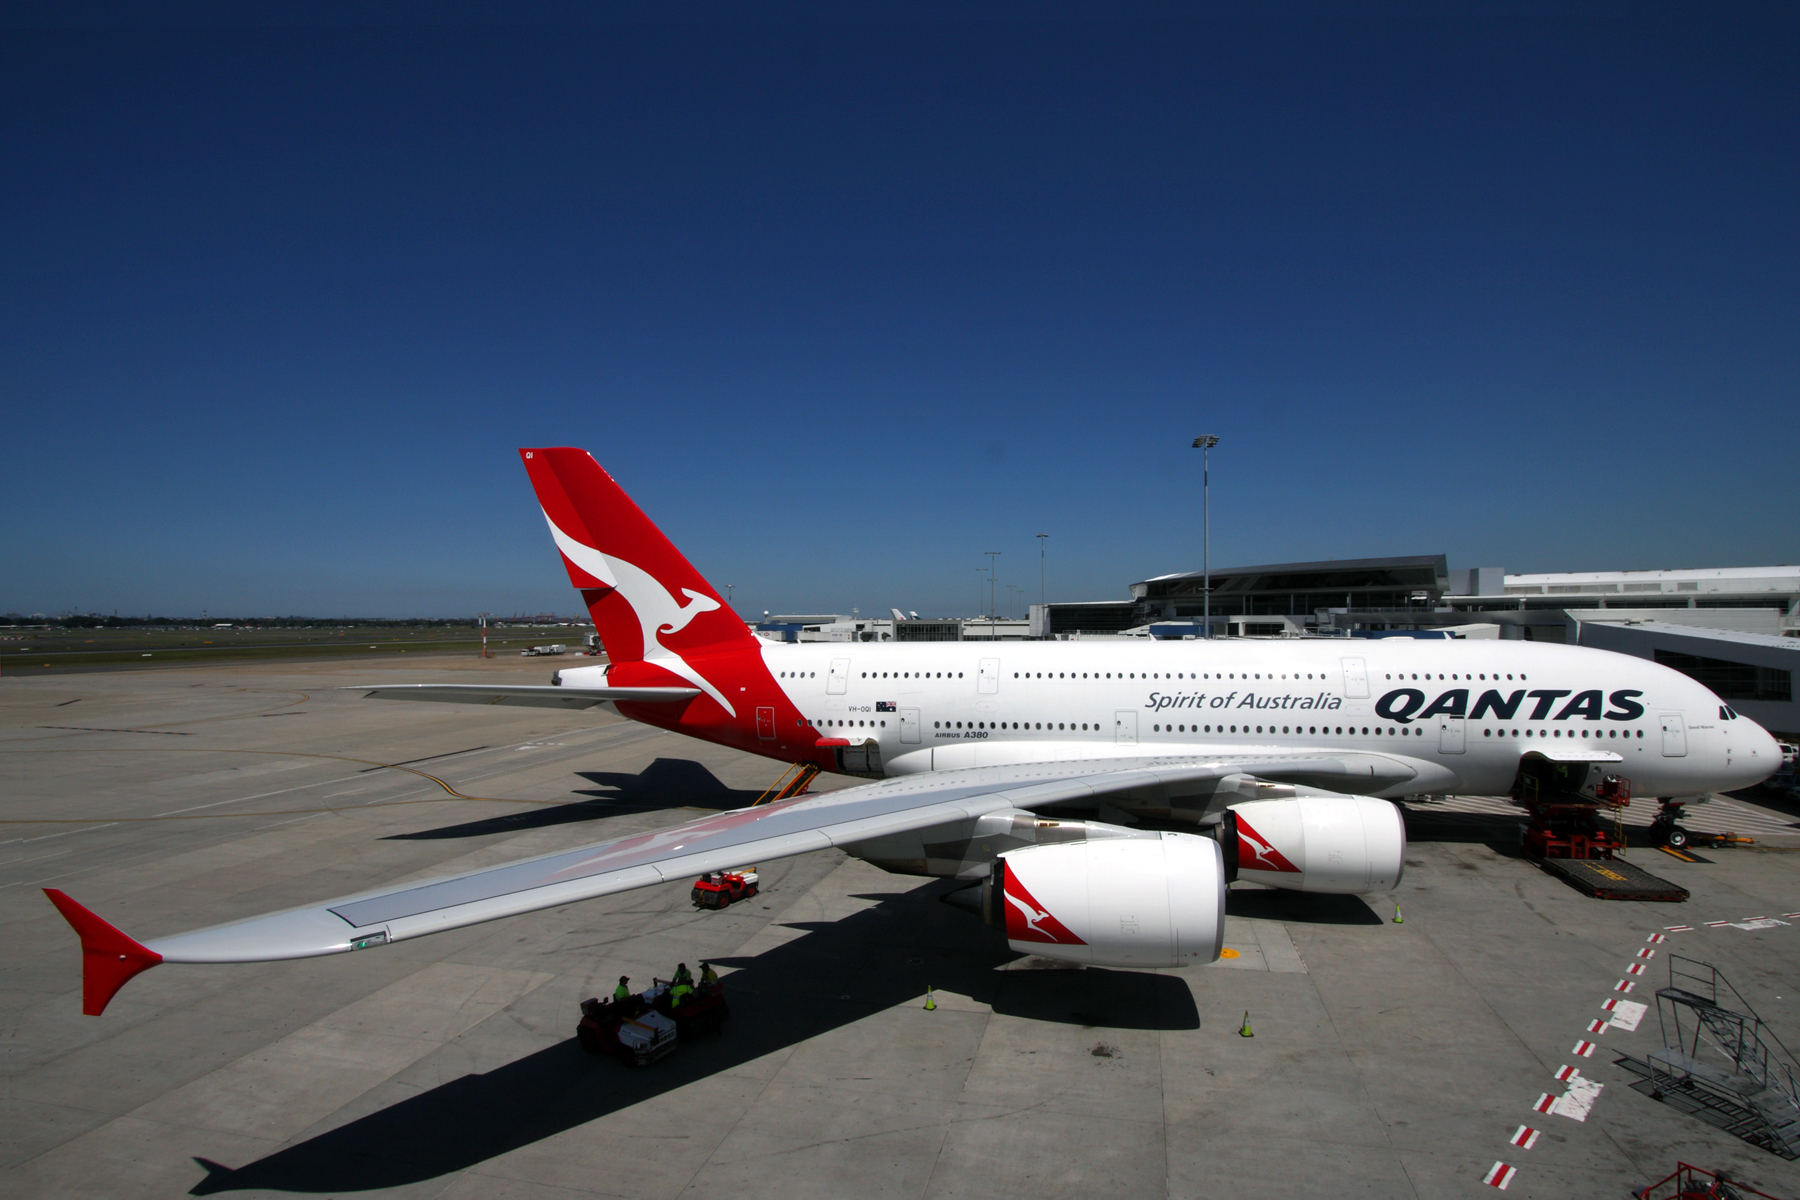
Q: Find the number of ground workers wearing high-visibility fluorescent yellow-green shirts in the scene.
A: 4